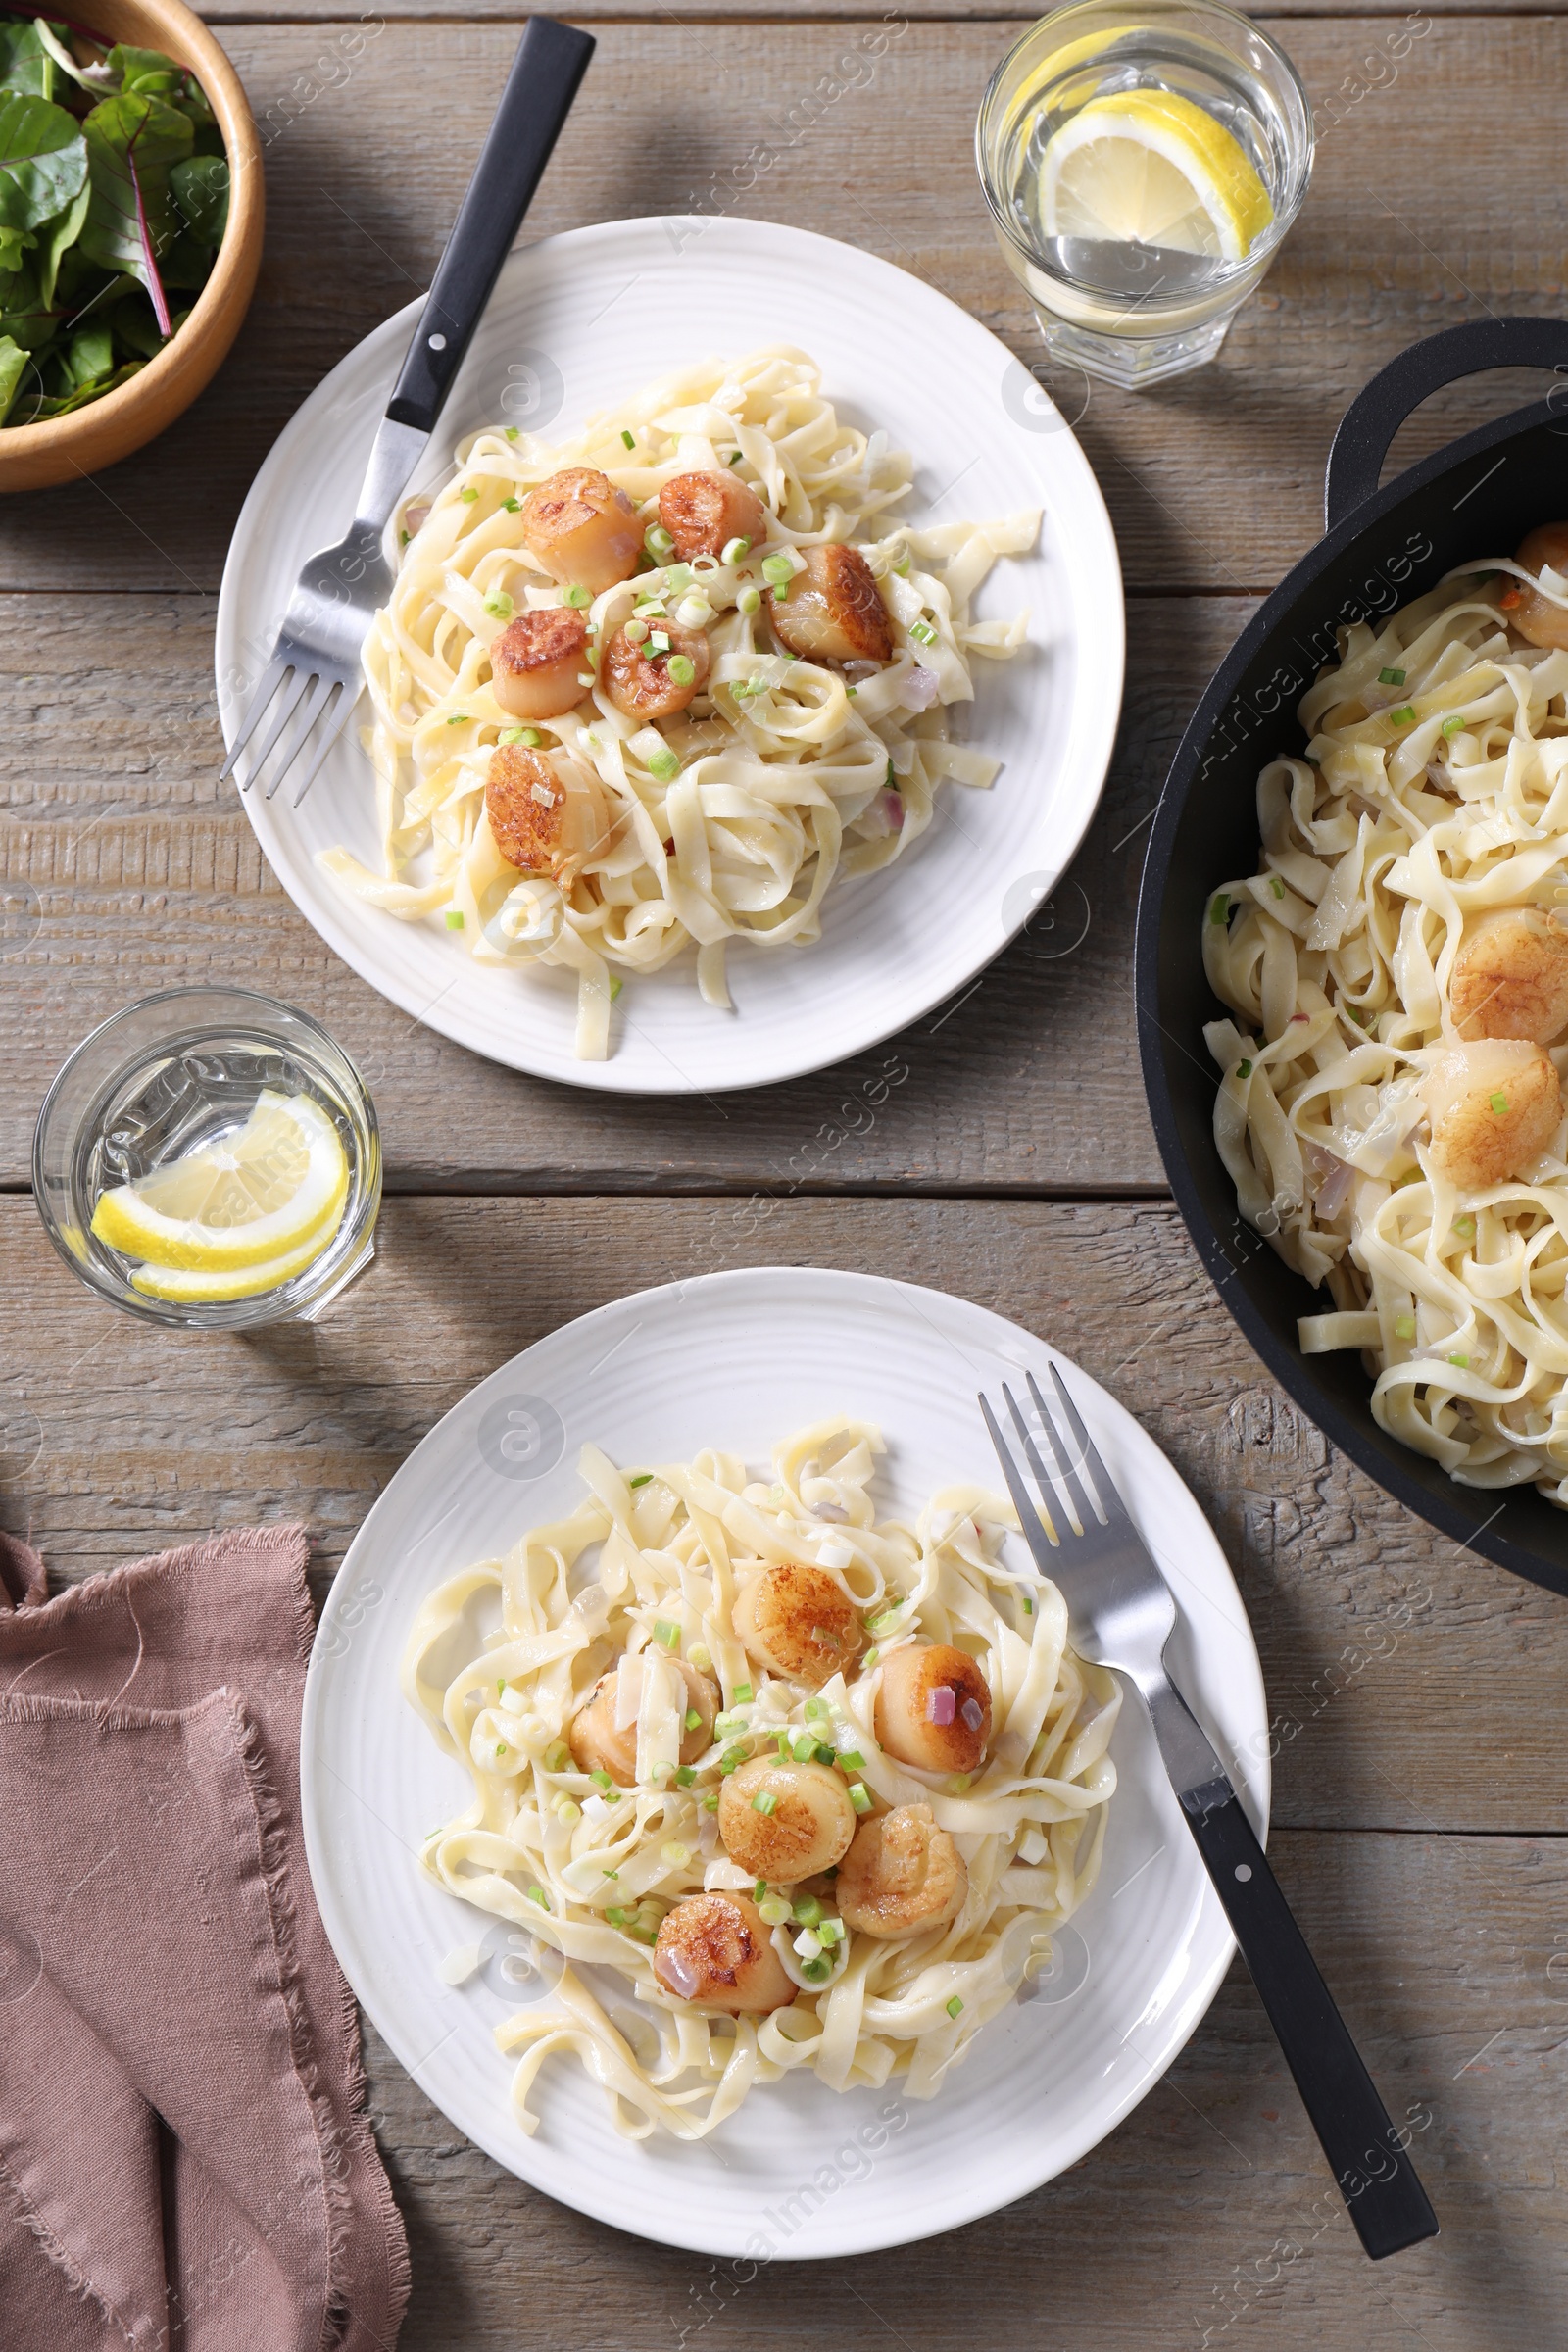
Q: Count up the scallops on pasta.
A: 15